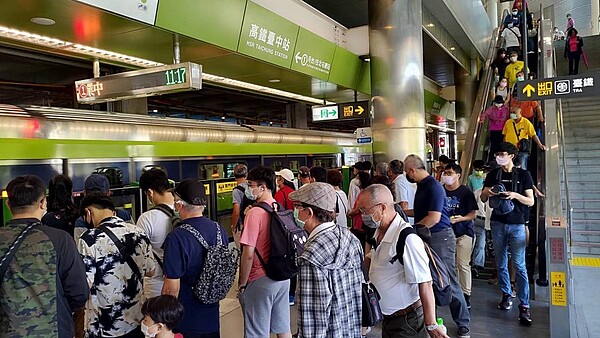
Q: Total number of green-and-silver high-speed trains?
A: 1